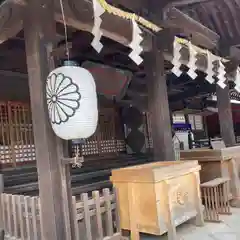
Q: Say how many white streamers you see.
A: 7